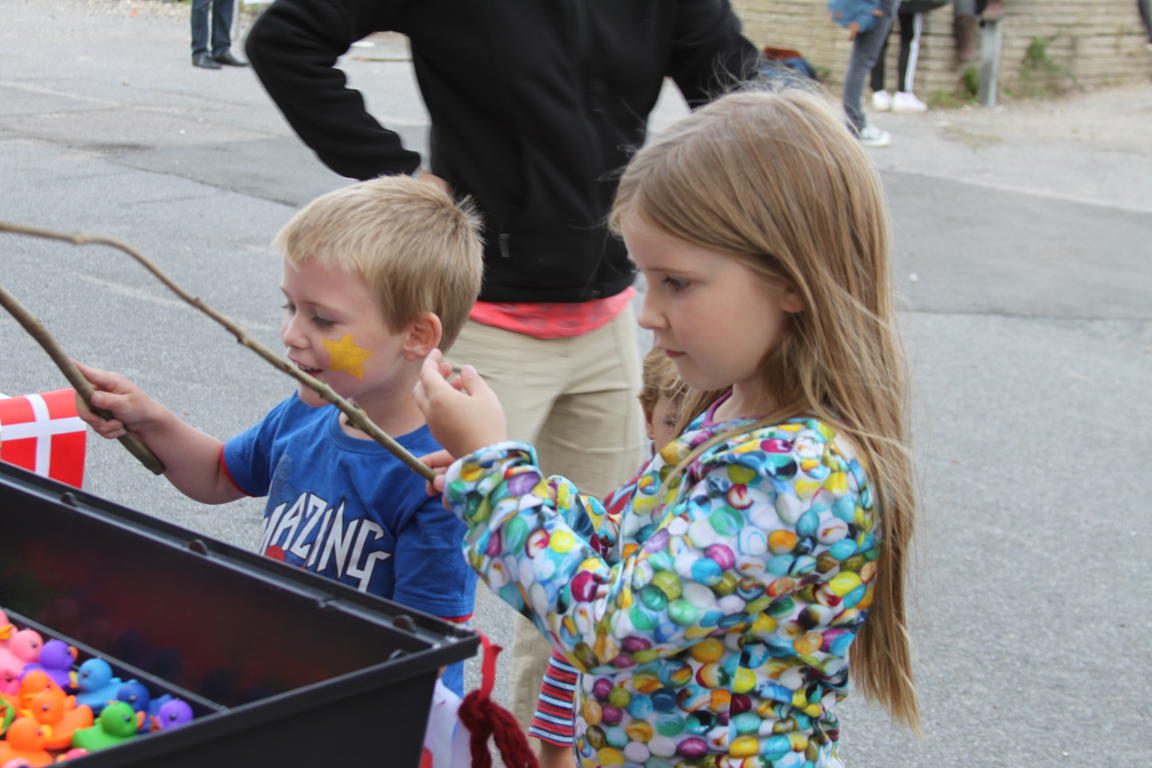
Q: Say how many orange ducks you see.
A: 3